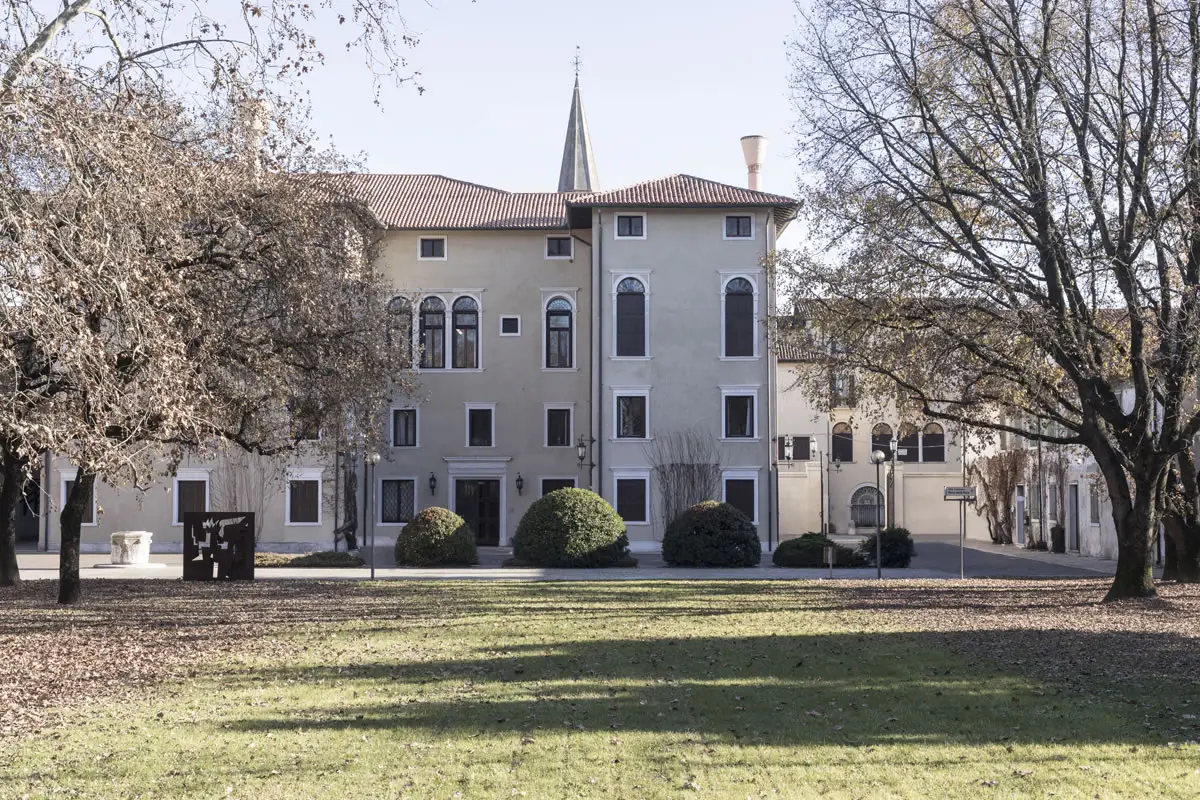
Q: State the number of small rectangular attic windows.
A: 4